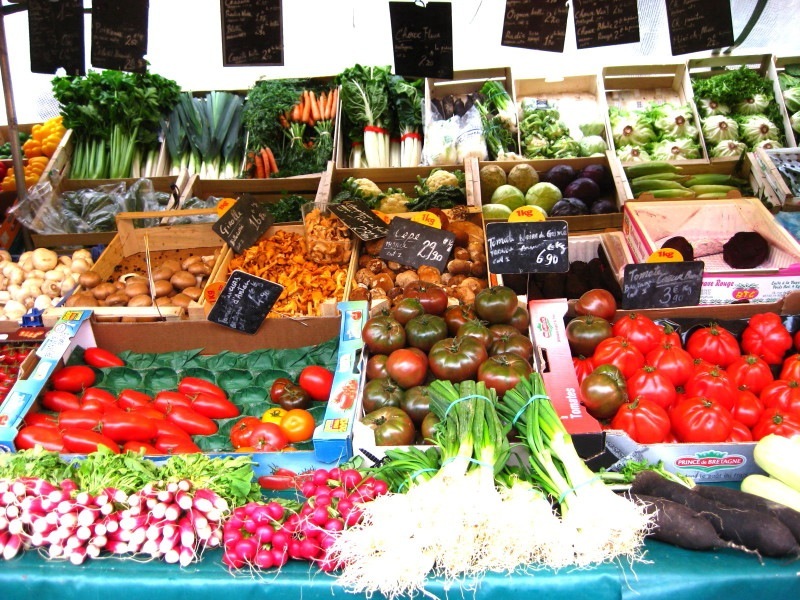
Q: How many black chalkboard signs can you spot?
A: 13